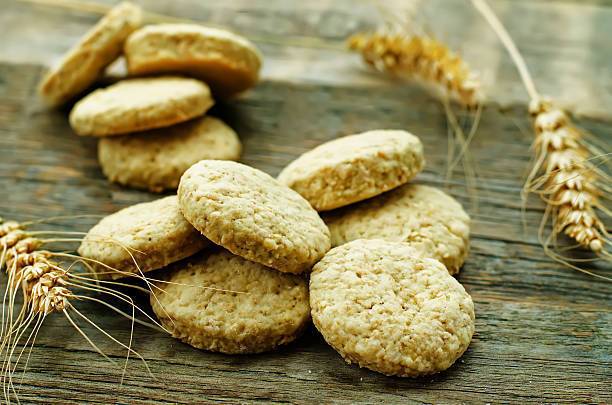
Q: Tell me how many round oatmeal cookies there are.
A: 10